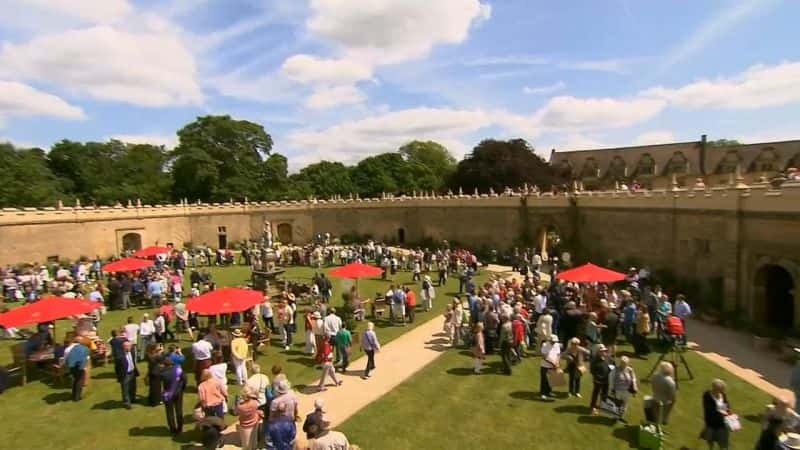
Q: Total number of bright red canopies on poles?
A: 6